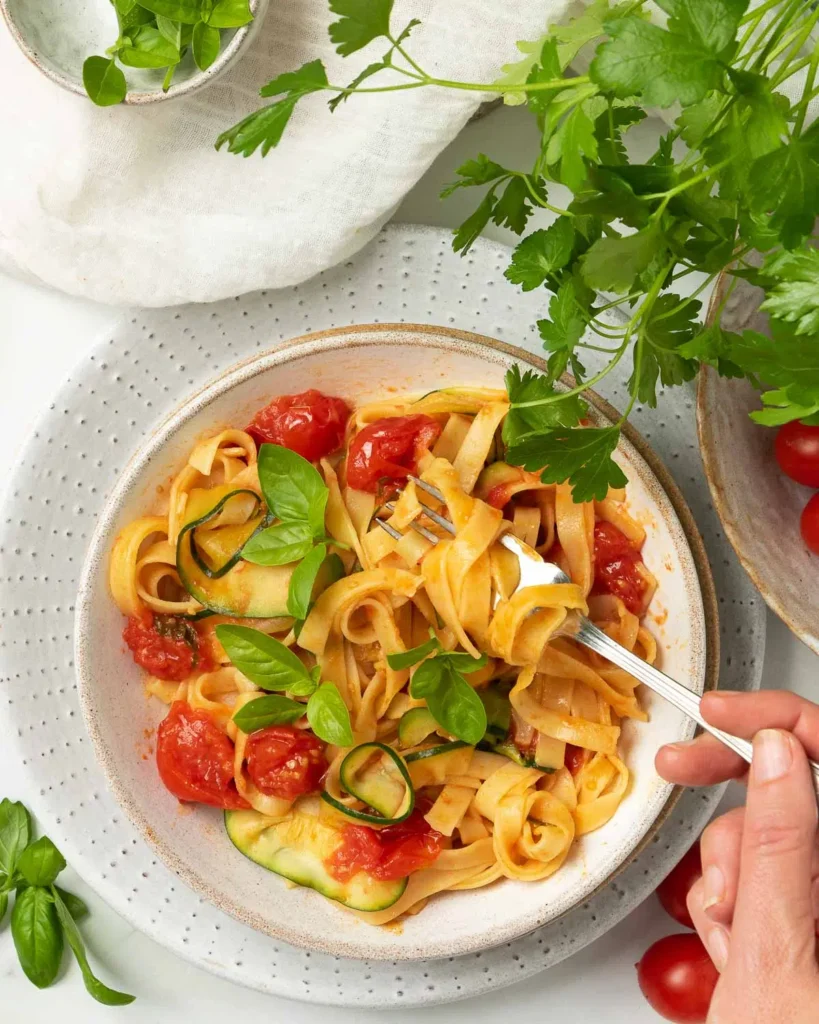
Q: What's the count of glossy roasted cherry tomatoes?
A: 7